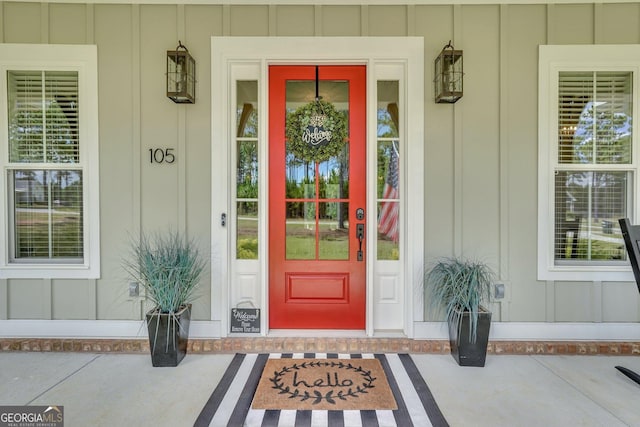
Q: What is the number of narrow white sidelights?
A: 2